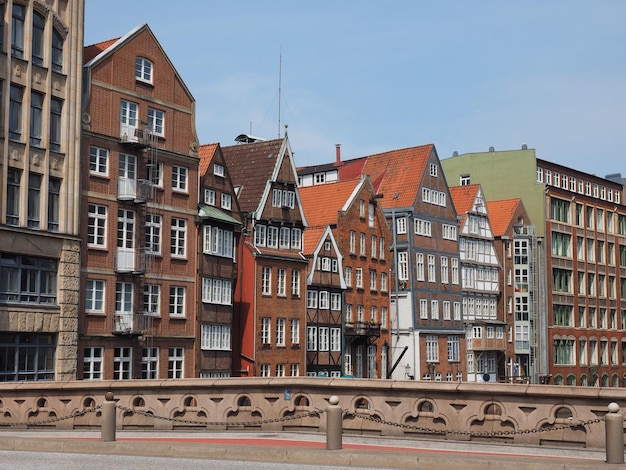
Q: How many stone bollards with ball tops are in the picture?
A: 3